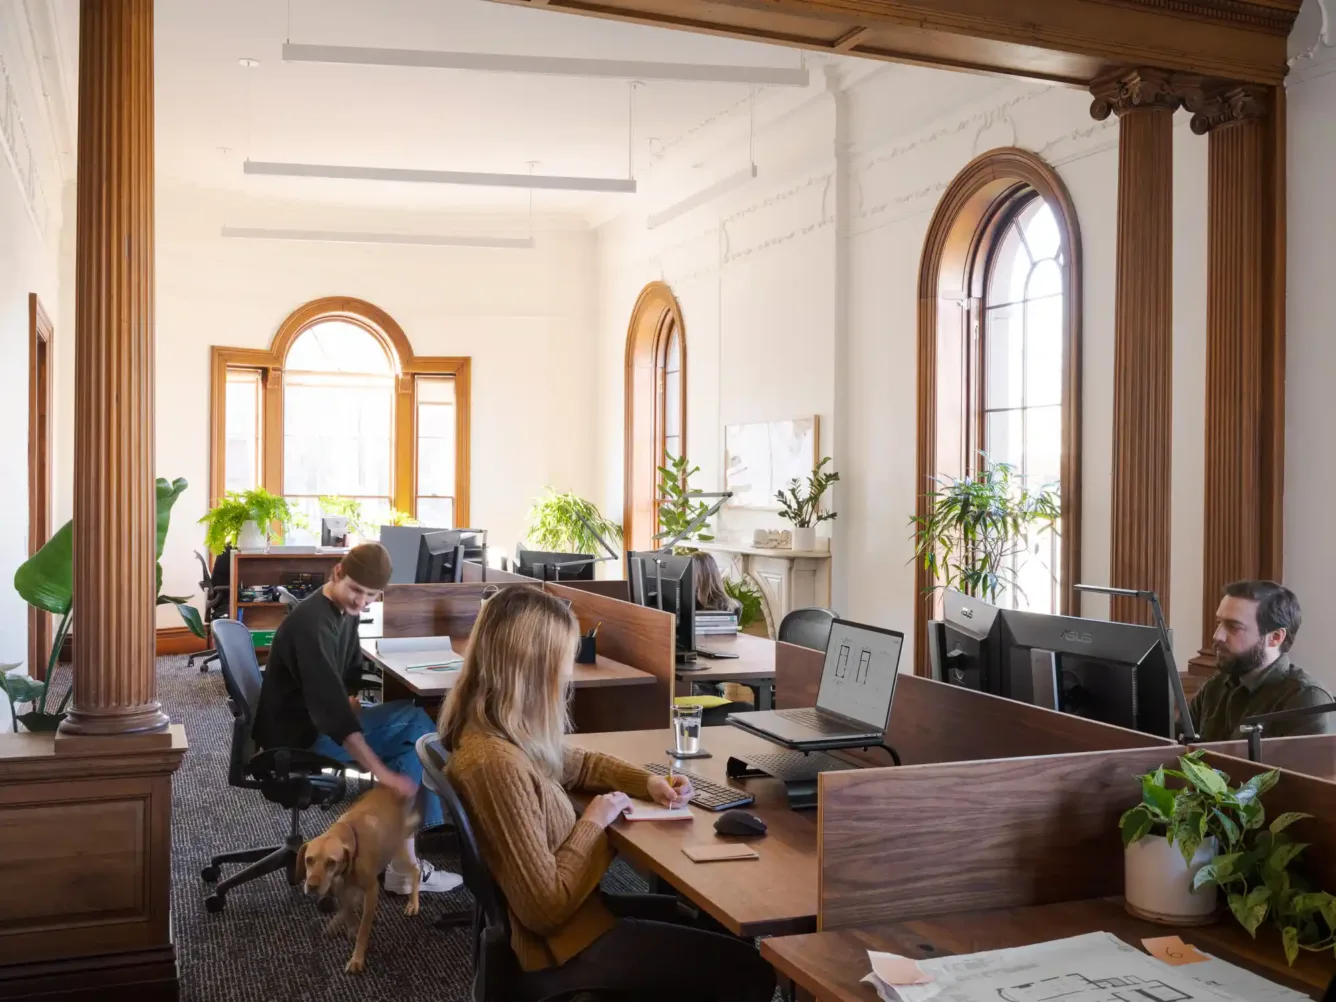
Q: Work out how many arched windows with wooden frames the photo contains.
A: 3